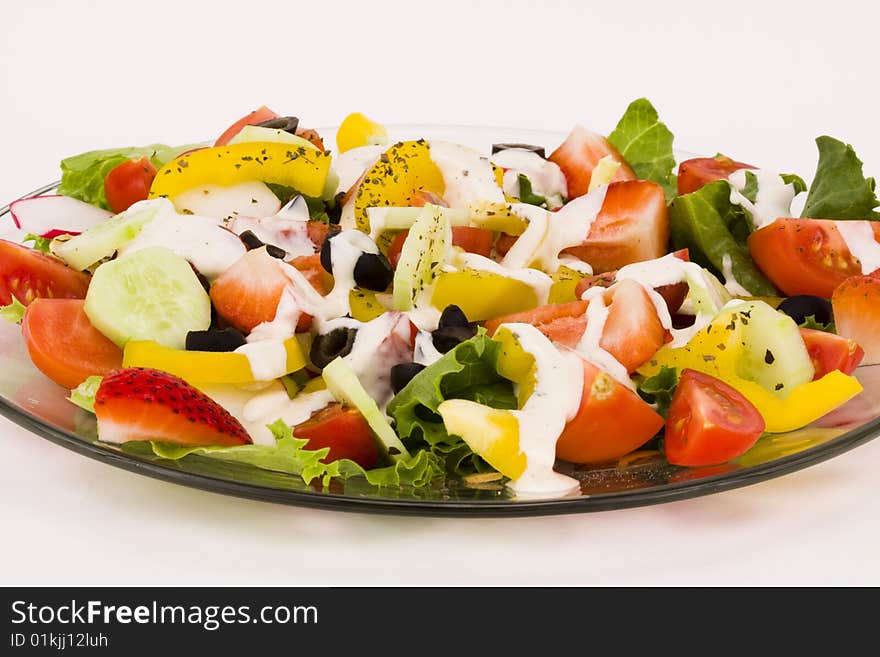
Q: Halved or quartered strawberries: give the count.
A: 6